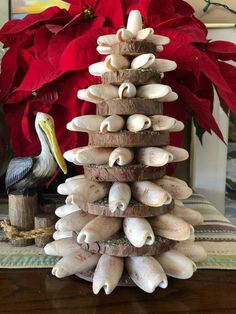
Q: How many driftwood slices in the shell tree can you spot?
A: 8